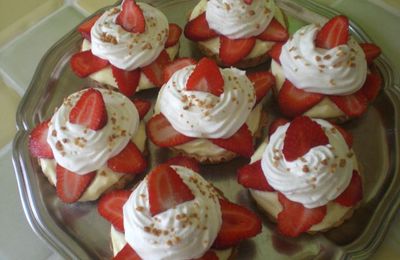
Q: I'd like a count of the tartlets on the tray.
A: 7